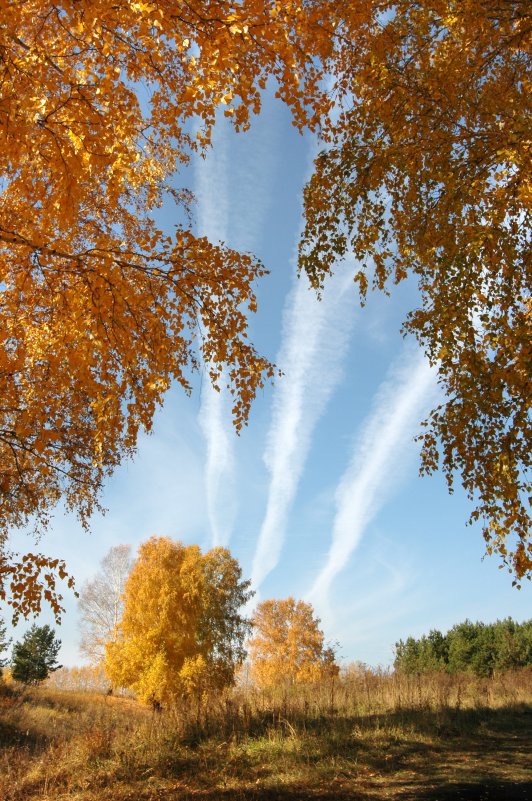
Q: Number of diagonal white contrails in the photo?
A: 3